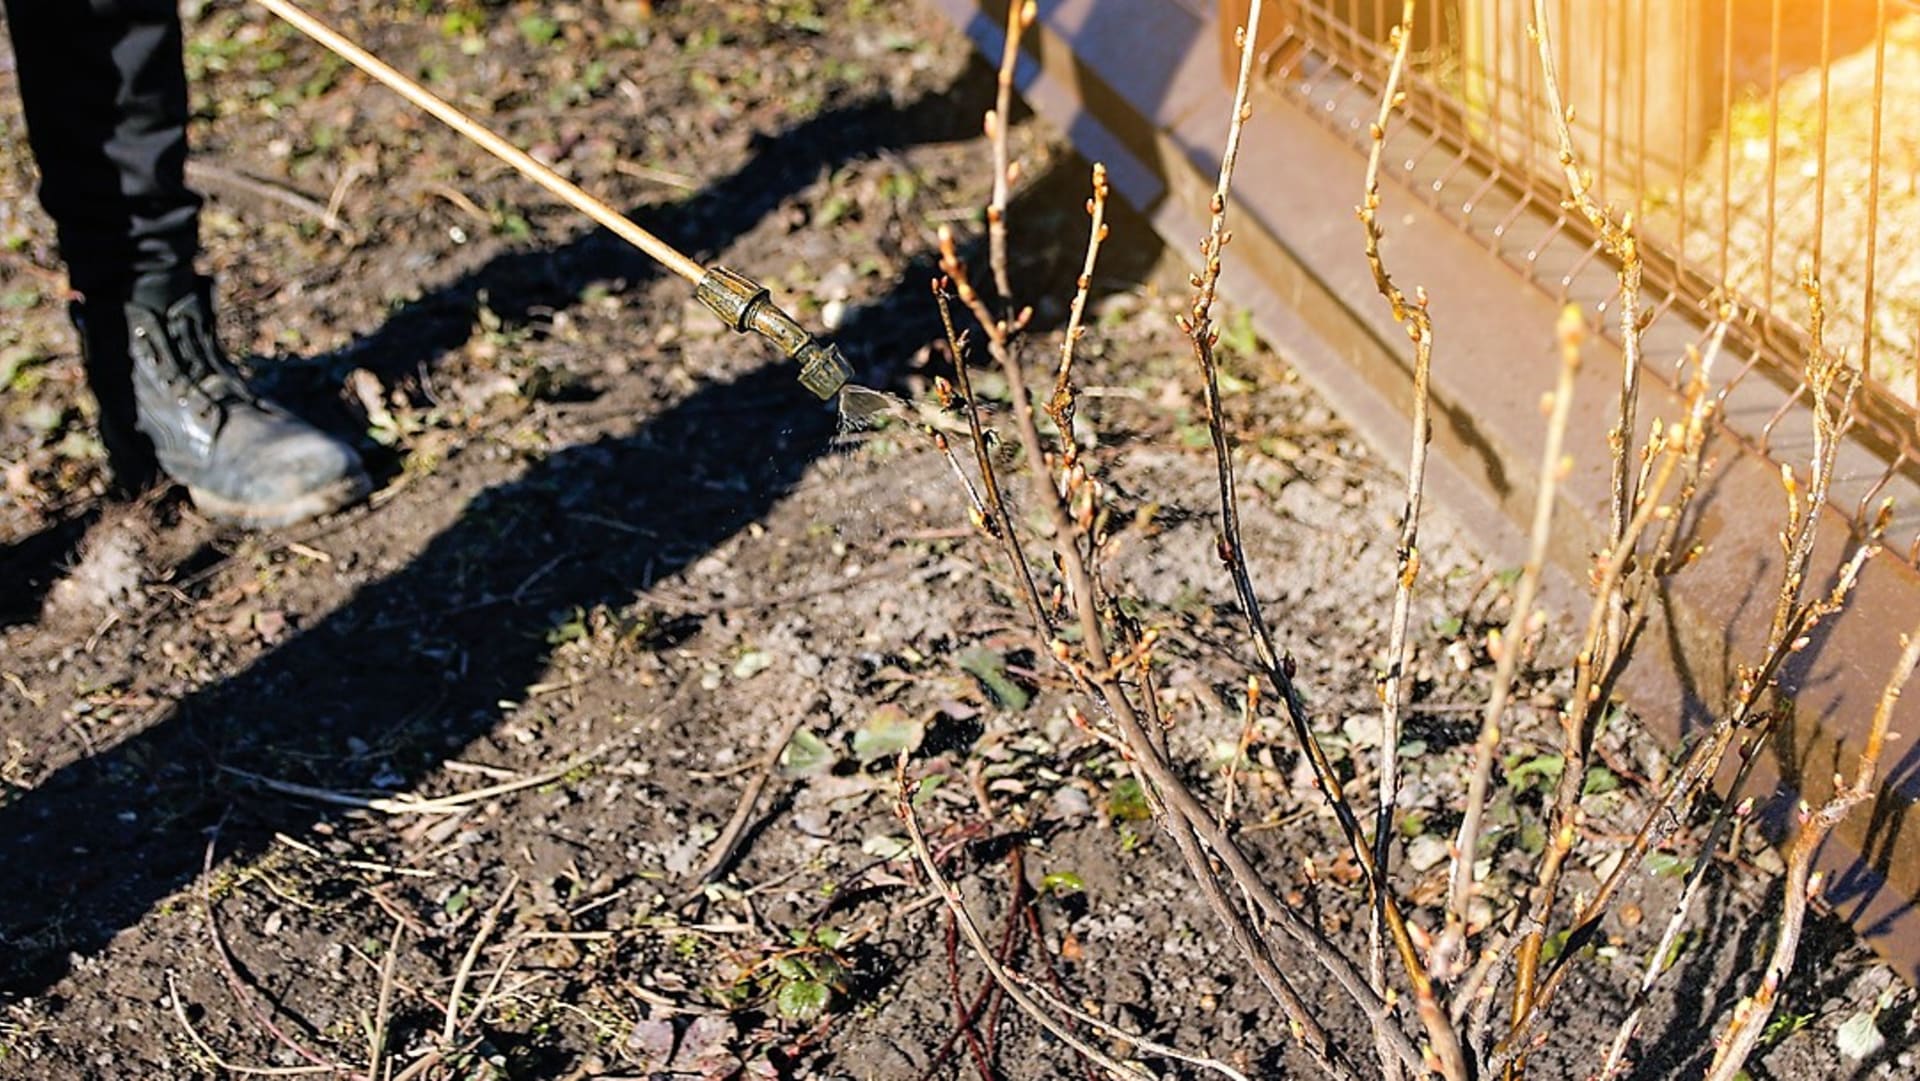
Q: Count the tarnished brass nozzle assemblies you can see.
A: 1